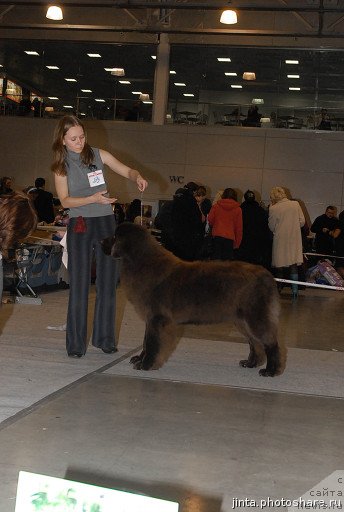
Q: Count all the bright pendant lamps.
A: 2